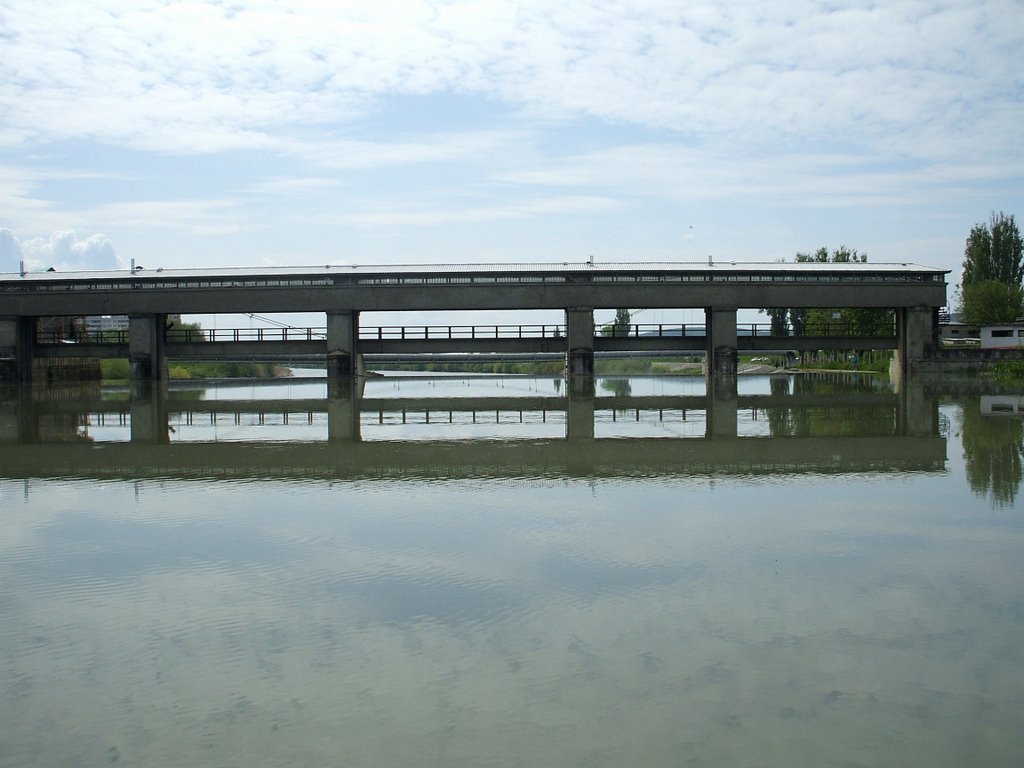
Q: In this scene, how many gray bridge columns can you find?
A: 6